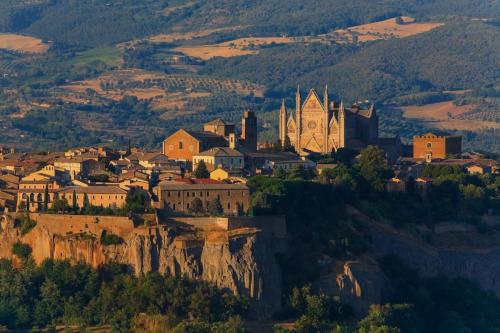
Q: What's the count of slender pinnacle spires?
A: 4